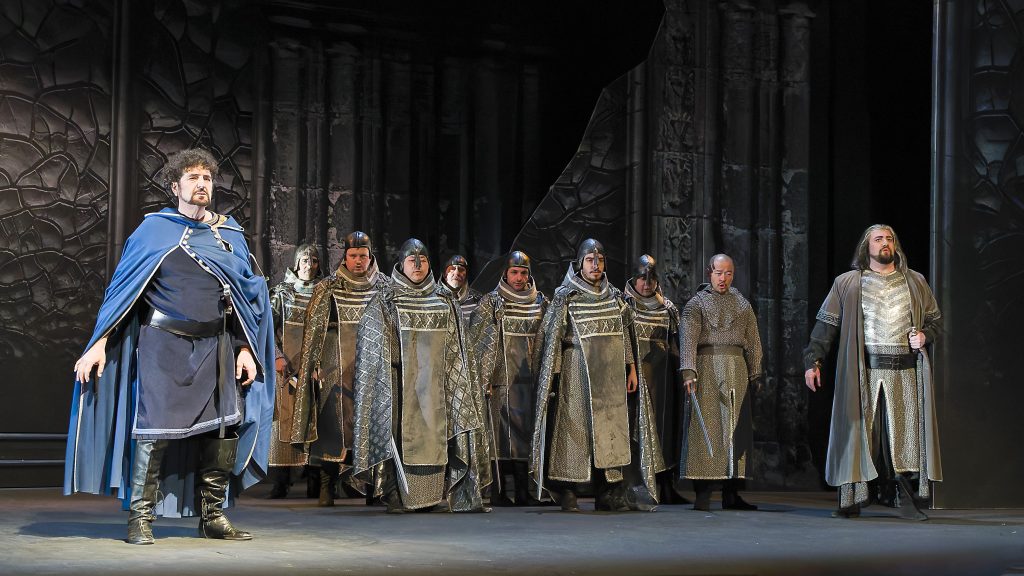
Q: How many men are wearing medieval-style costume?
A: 10